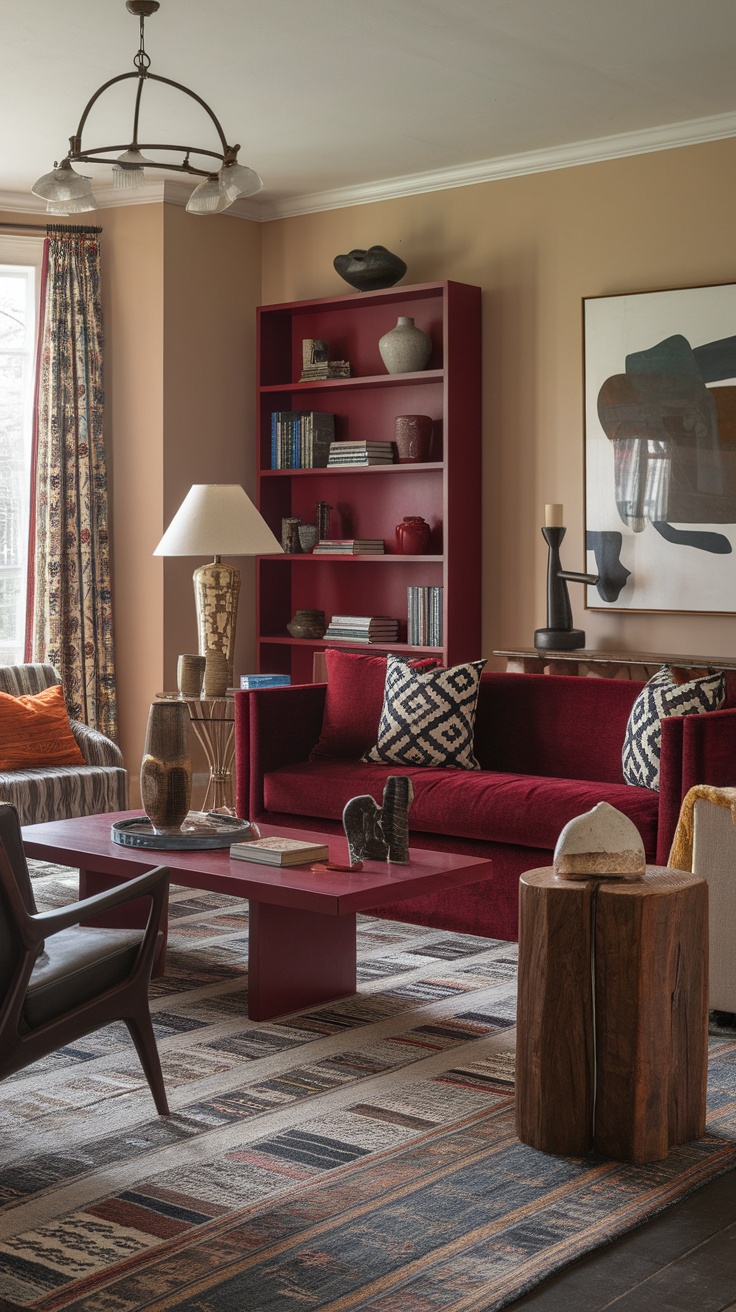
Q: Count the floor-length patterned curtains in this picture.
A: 1